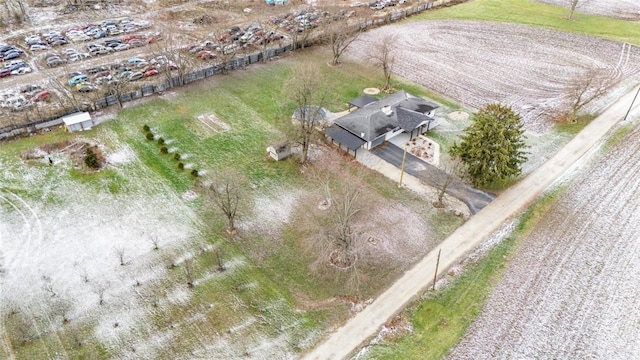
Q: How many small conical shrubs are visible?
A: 7